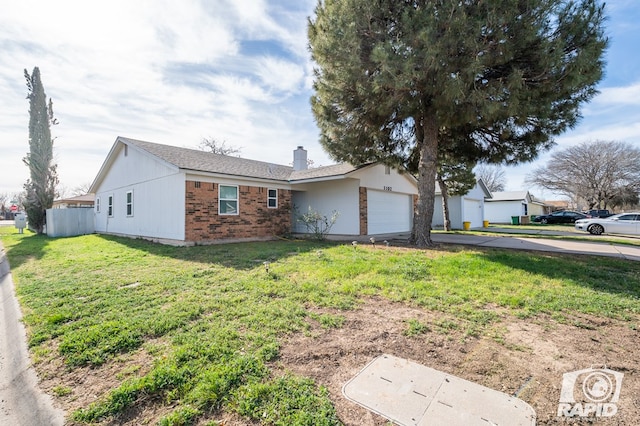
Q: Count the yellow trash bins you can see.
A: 2